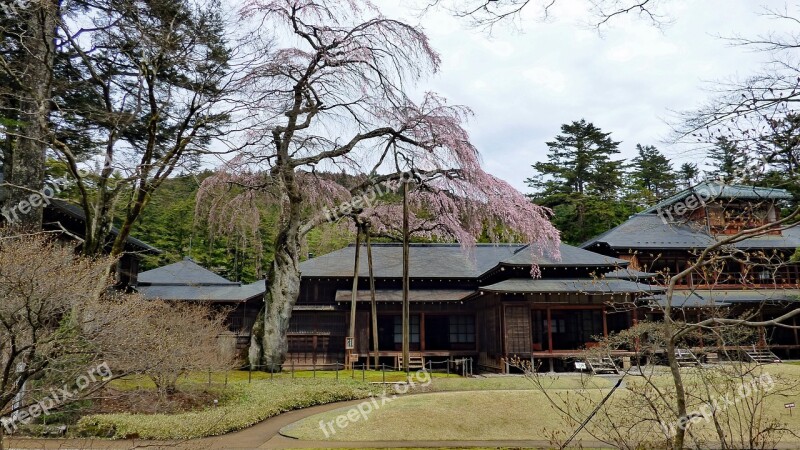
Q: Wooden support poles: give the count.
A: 3